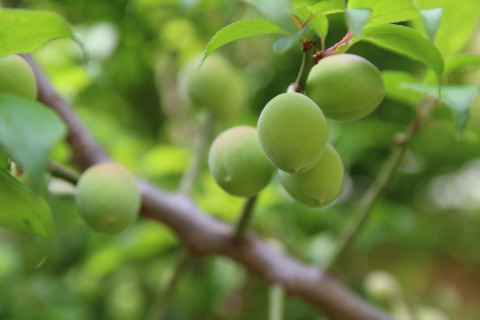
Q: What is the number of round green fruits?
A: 7